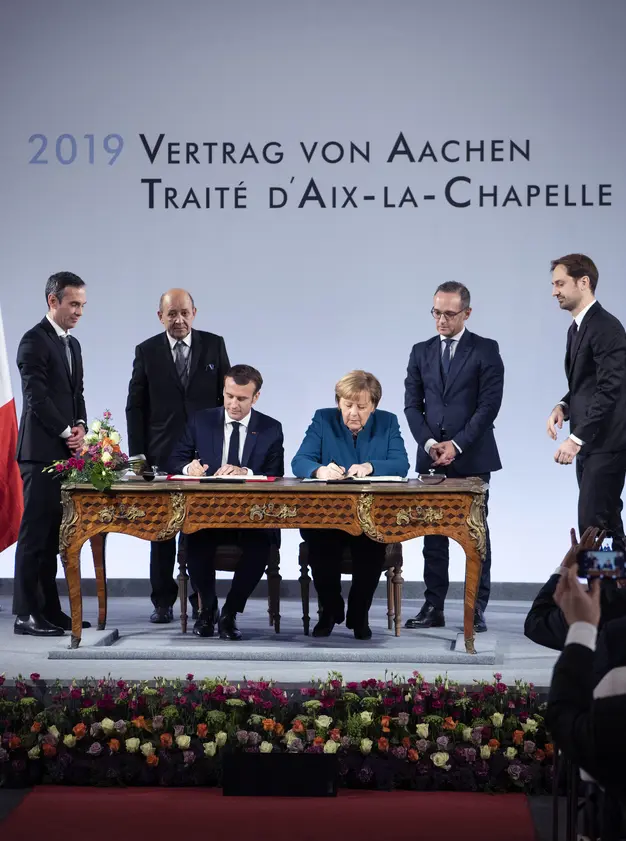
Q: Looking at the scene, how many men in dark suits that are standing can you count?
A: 4